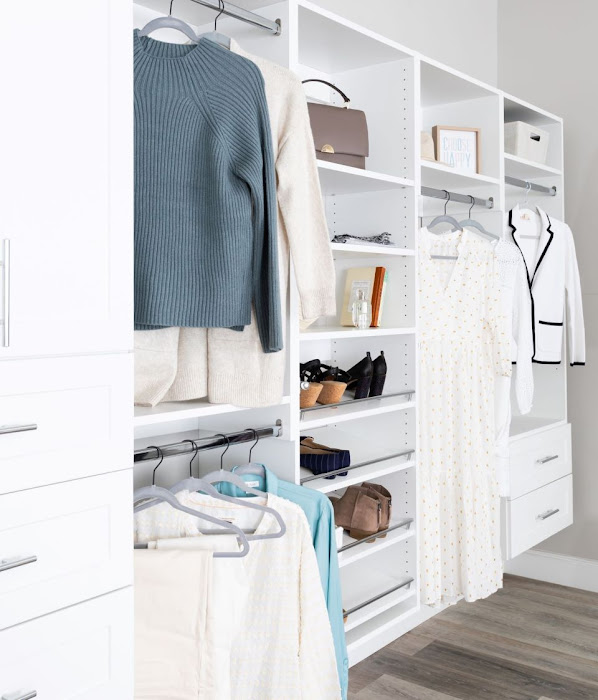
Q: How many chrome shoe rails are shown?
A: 4